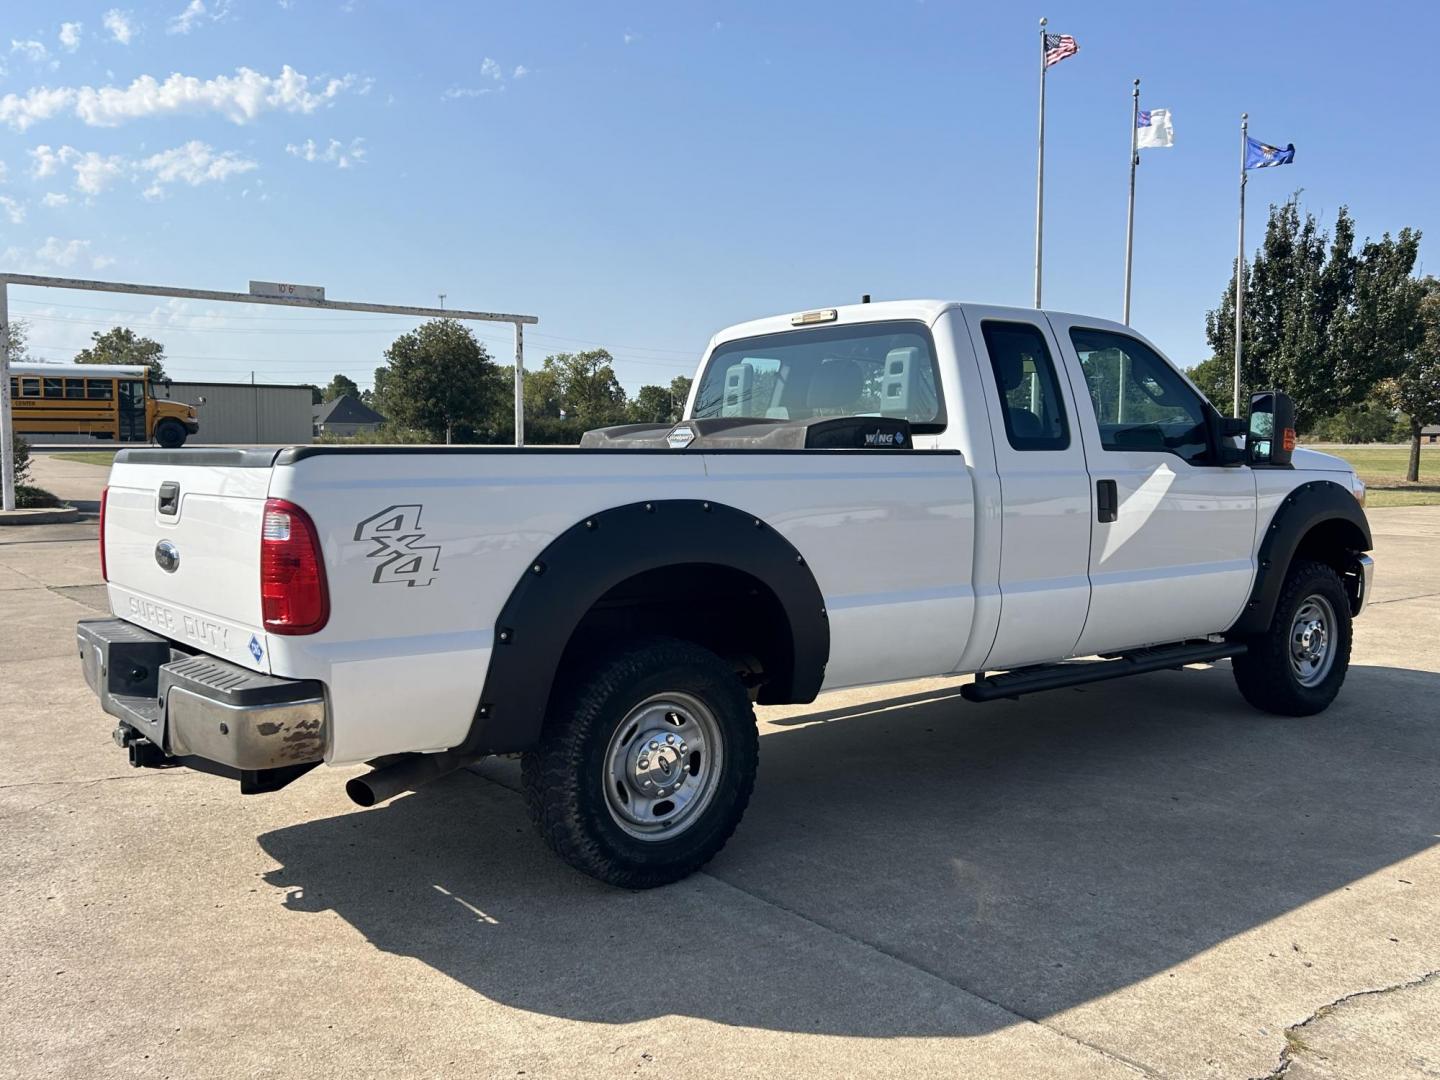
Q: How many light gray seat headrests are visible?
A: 2